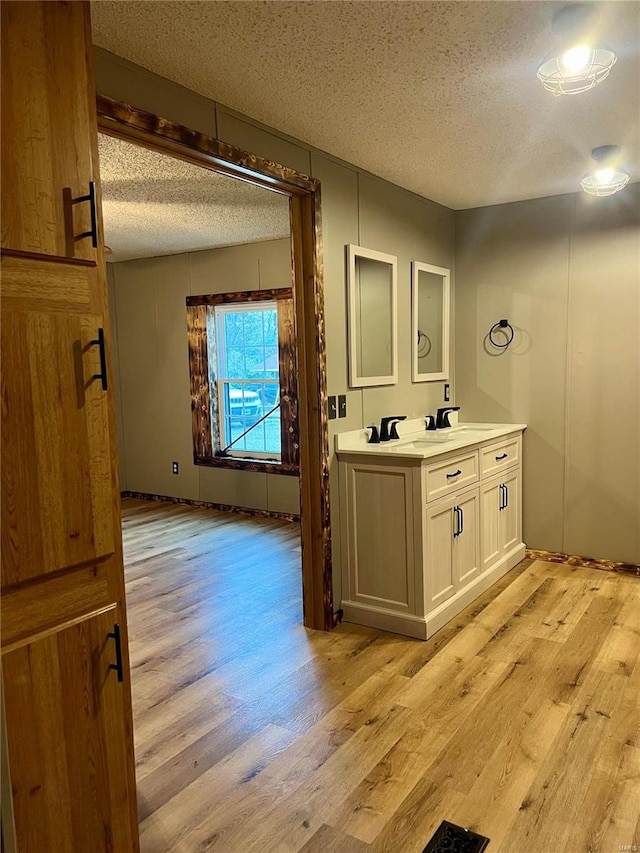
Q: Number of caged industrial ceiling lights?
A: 2